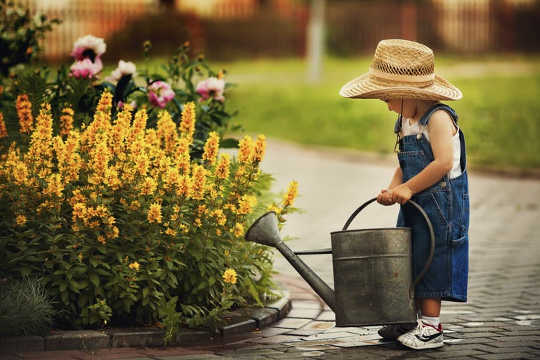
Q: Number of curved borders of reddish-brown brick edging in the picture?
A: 1